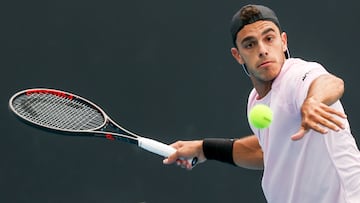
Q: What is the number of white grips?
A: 1